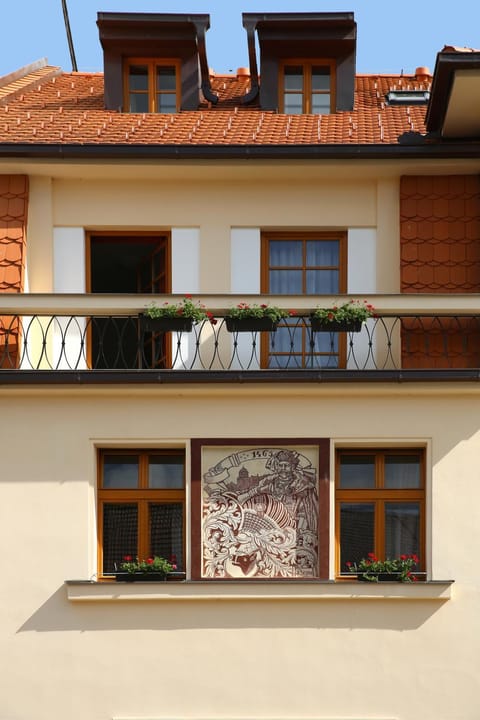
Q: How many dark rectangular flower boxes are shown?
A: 5